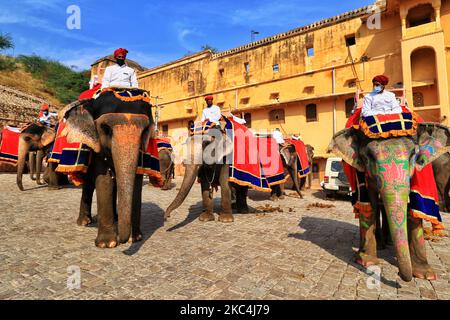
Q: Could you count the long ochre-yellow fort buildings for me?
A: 1